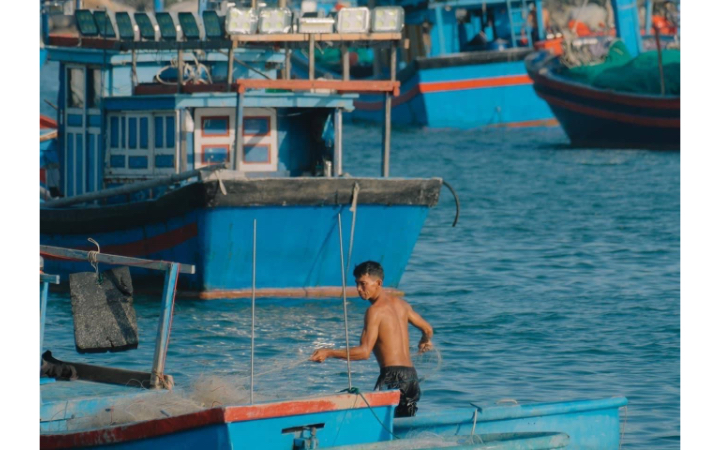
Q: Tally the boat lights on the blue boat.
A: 12